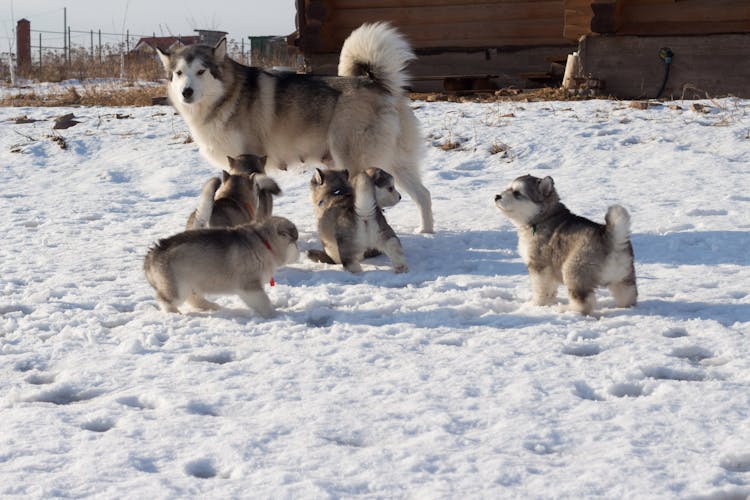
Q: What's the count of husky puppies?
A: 6